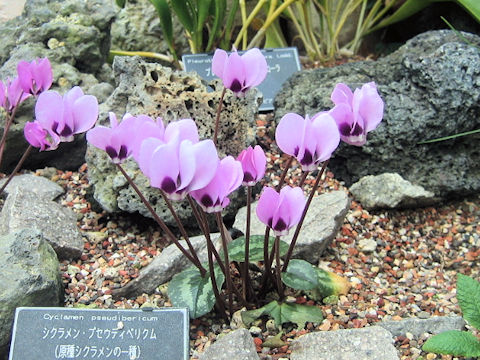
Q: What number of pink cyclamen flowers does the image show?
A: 13